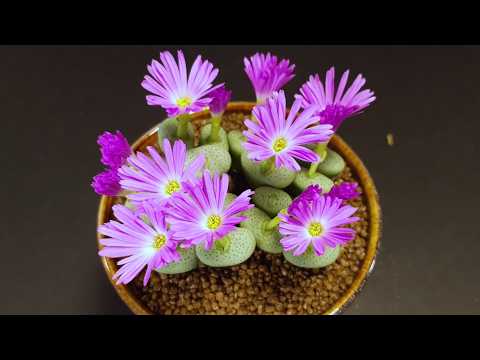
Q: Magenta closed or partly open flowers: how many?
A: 7